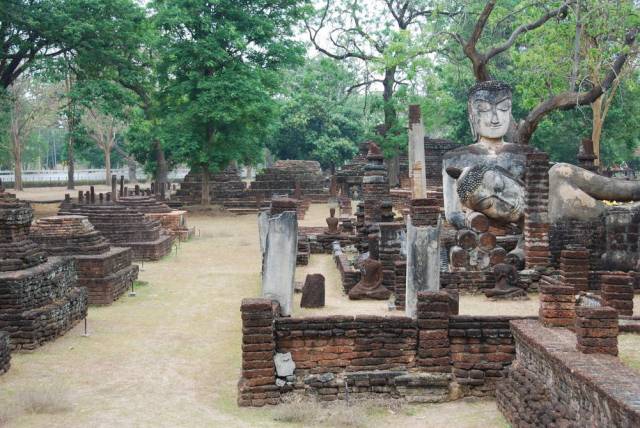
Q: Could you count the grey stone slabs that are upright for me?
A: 2